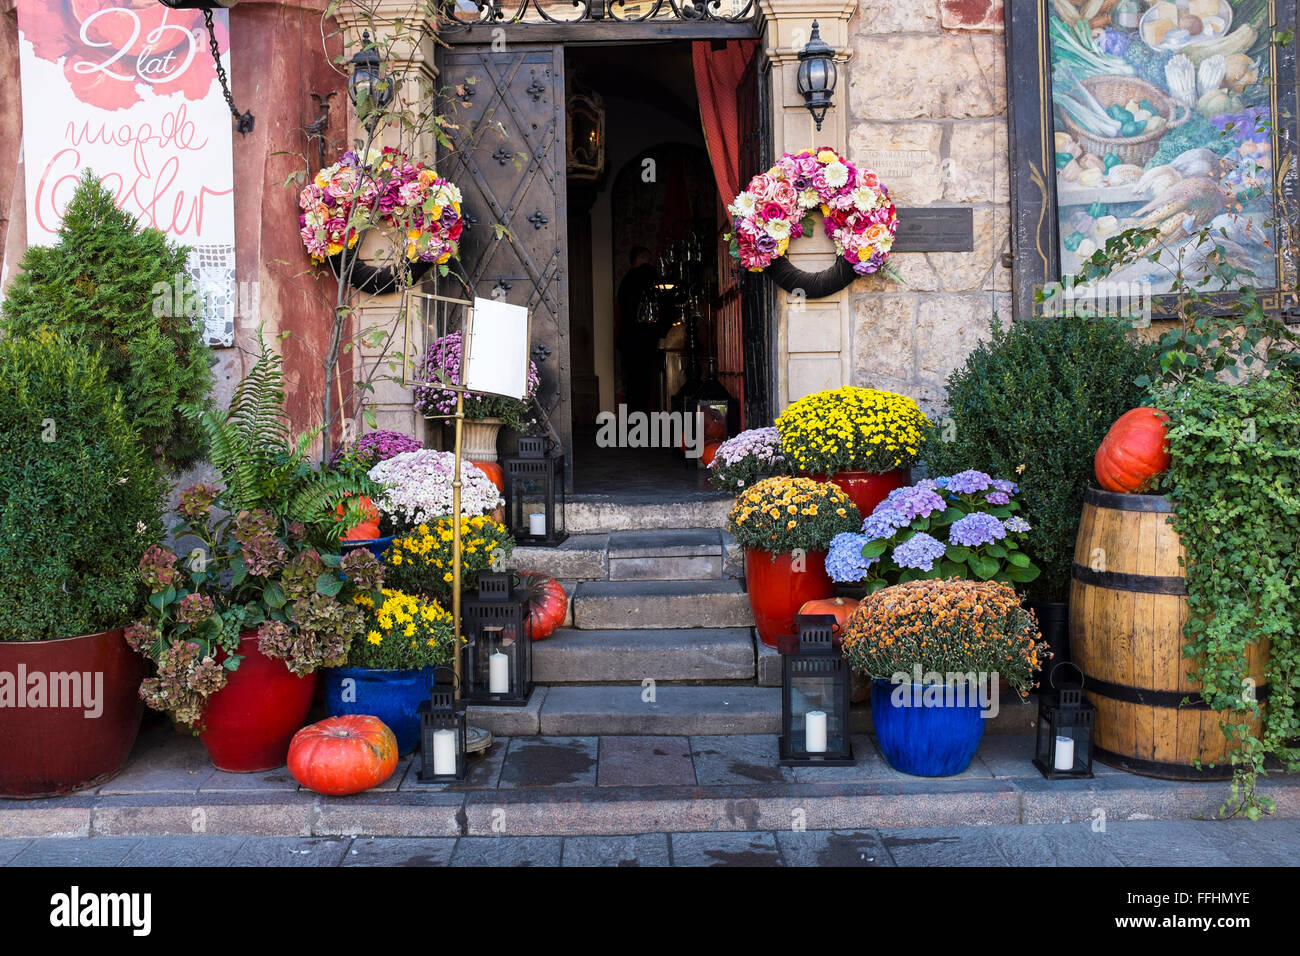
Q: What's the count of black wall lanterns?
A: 2